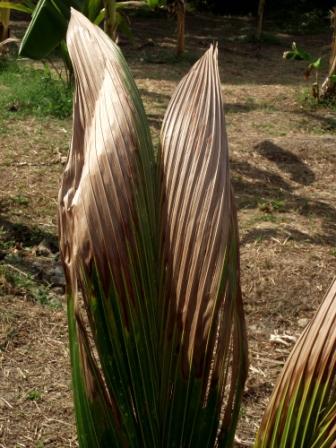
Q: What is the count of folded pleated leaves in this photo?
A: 3